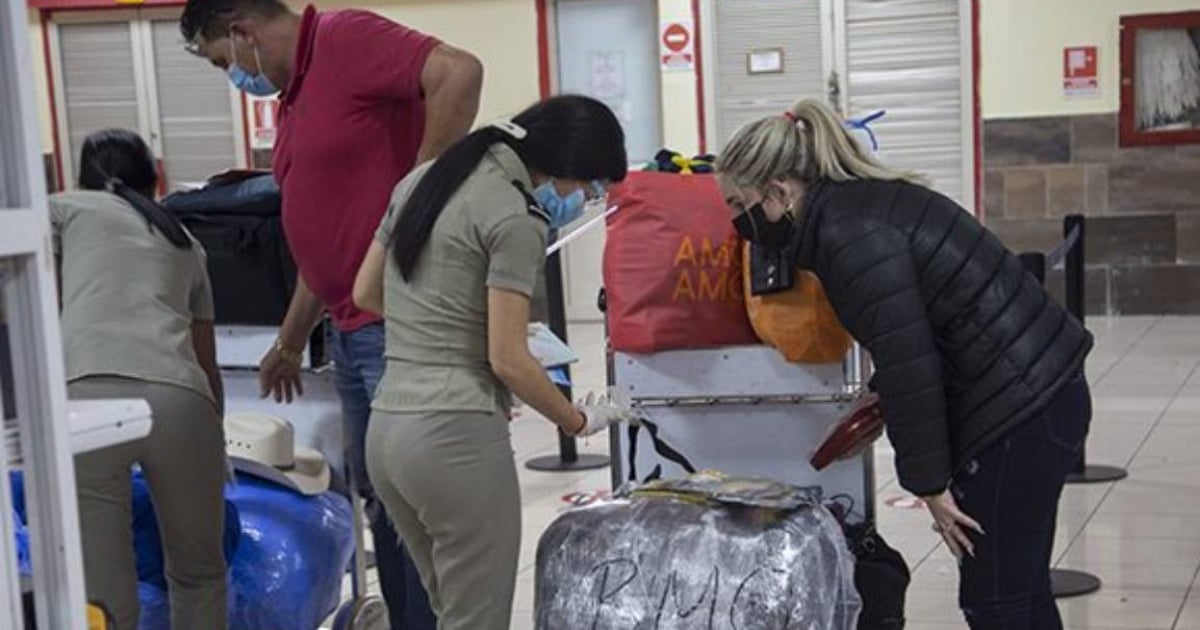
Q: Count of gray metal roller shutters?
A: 4